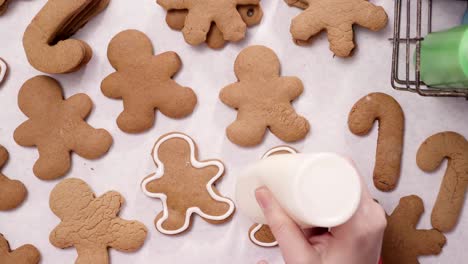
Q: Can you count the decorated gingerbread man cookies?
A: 2